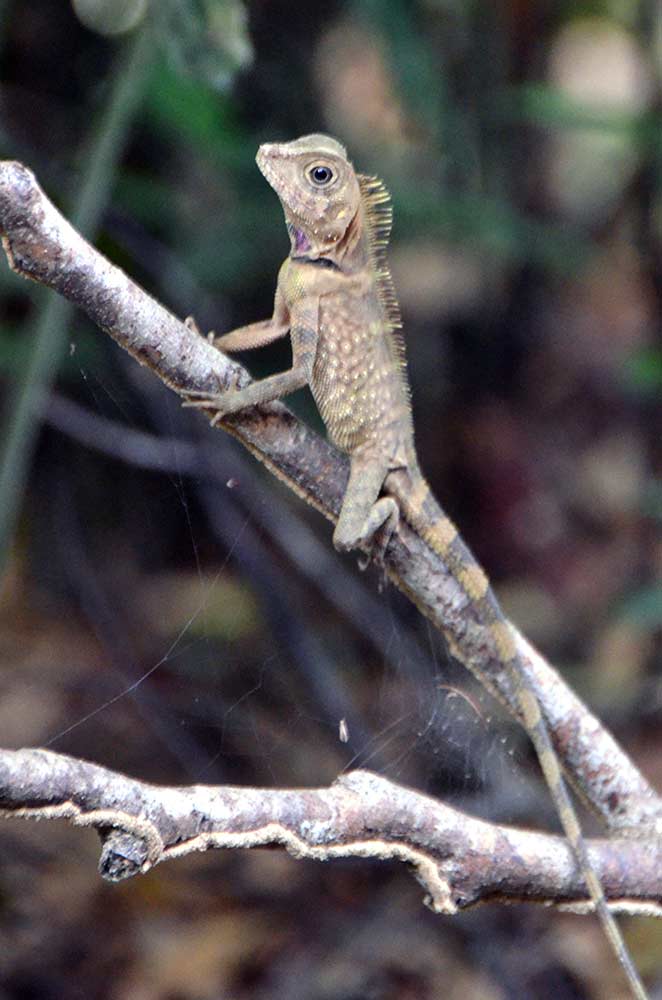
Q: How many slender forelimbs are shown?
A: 2